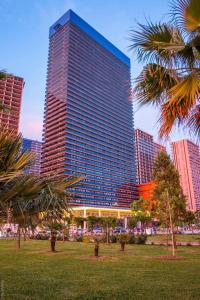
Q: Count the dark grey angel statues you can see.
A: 0